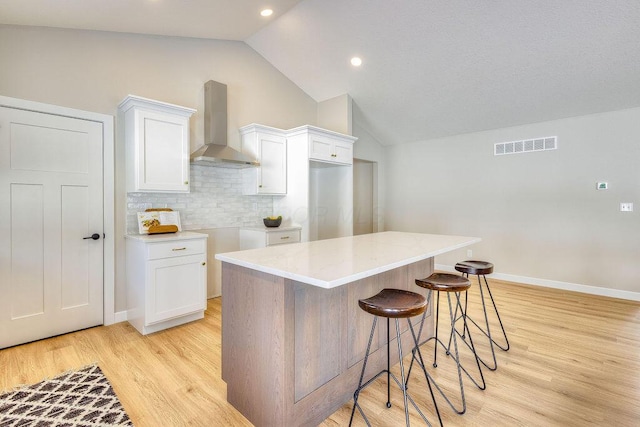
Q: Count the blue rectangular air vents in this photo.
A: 0